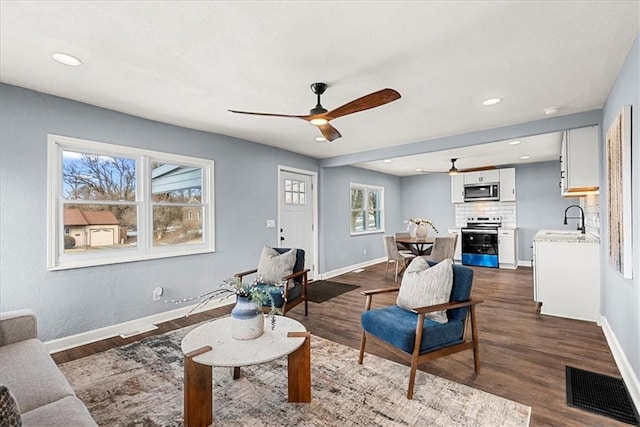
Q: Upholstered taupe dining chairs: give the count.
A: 4